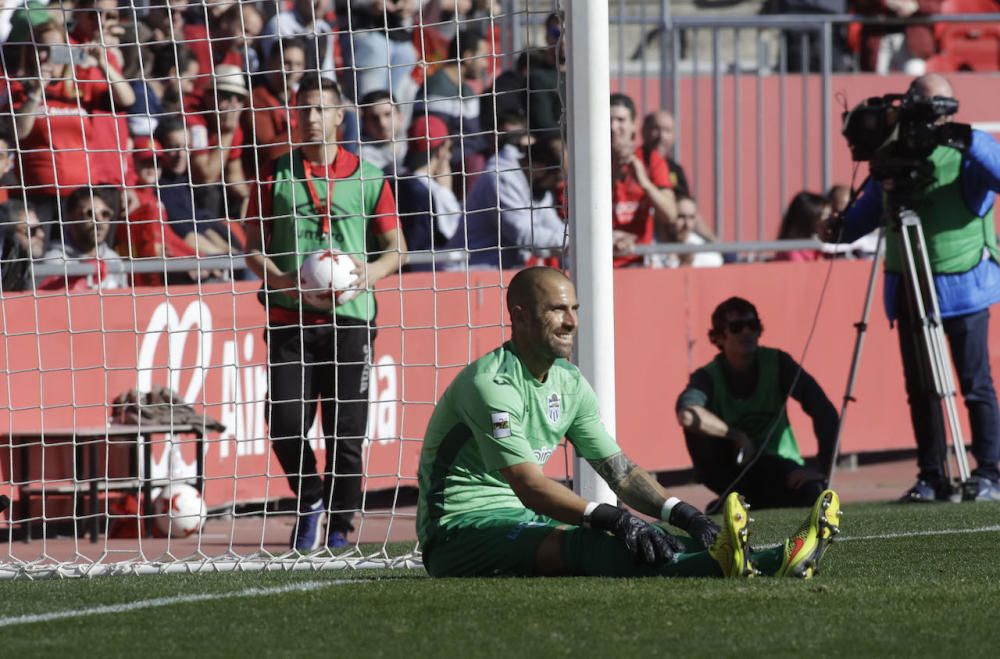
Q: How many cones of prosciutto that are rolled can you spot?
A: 0